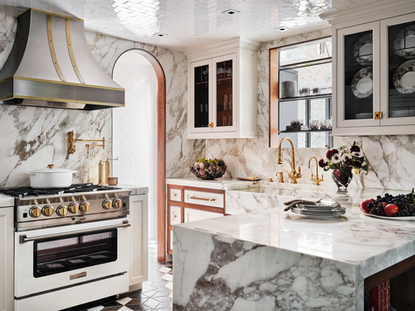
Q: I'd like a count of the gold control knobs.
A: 7